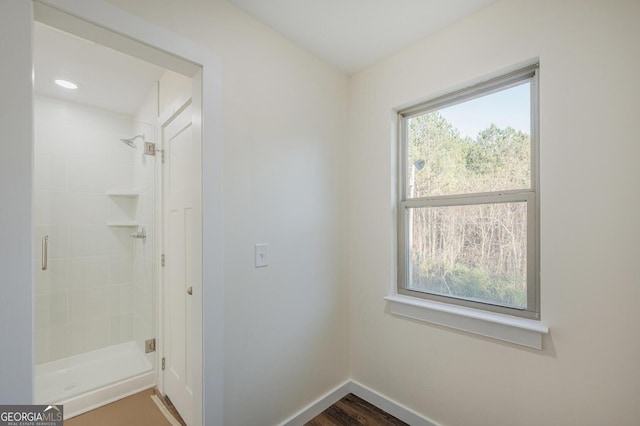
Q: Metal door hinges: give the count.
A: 5